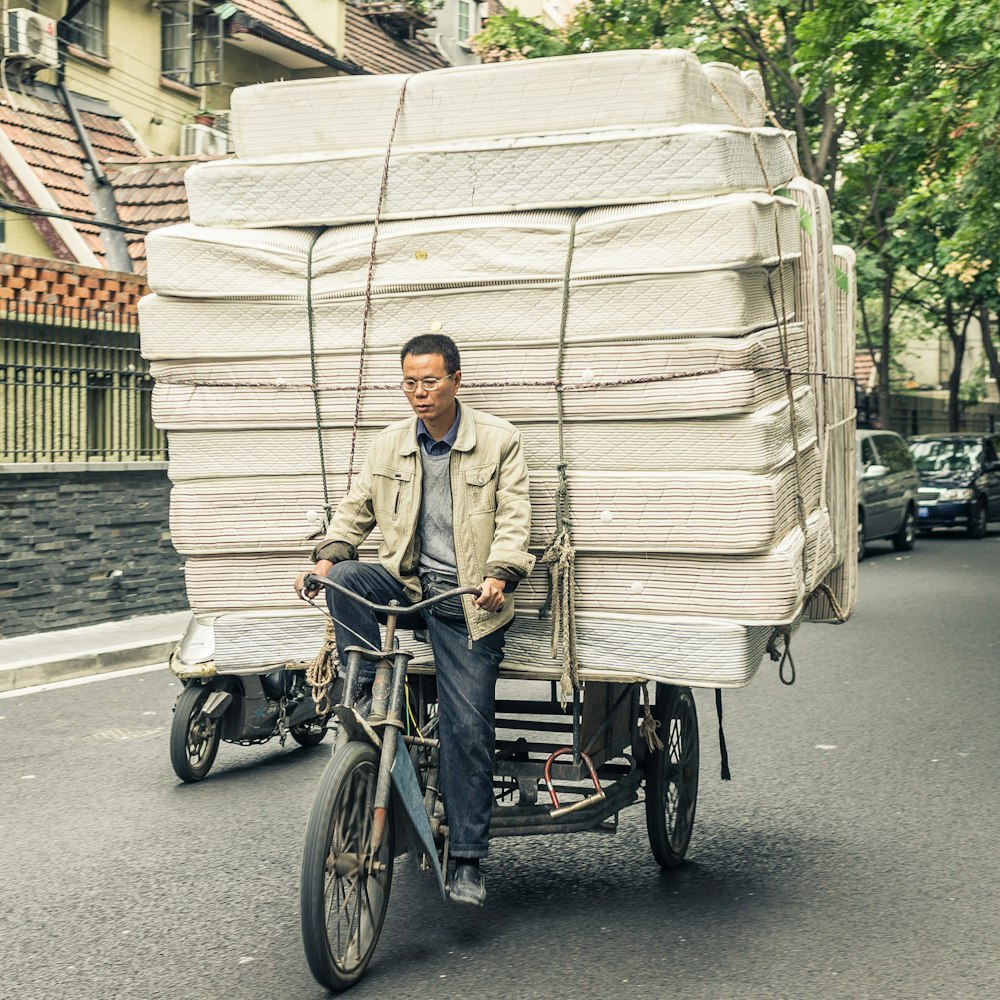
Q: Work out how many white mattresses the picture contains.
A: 11